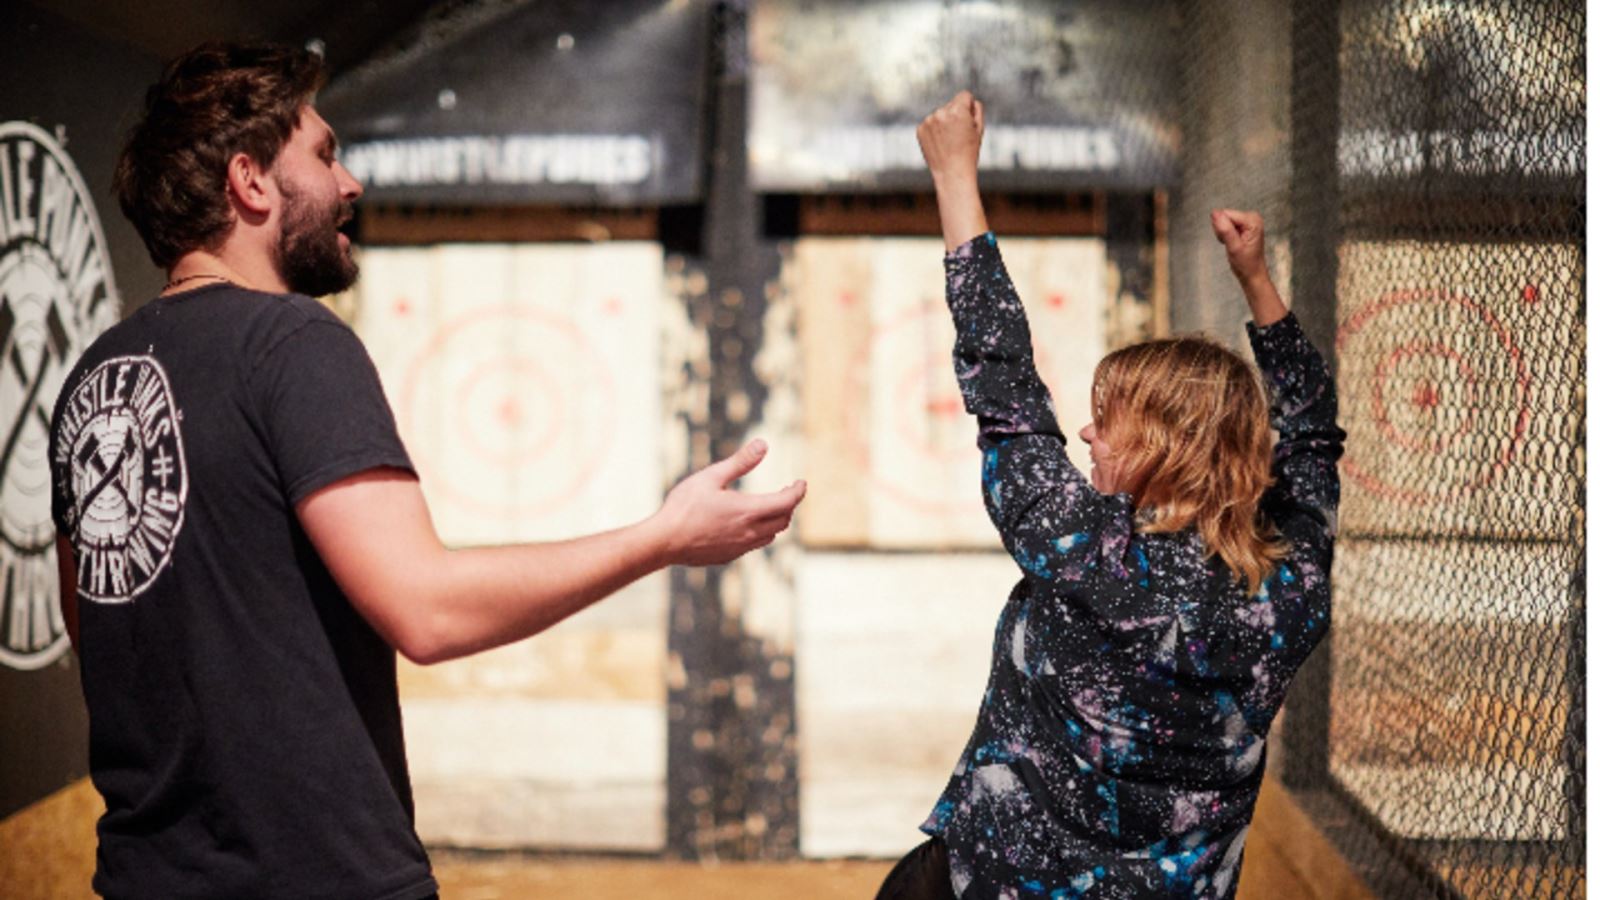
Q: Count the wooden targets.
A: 3